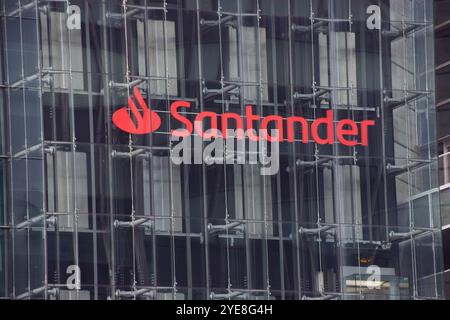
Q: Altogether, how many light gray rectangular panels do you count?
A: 8